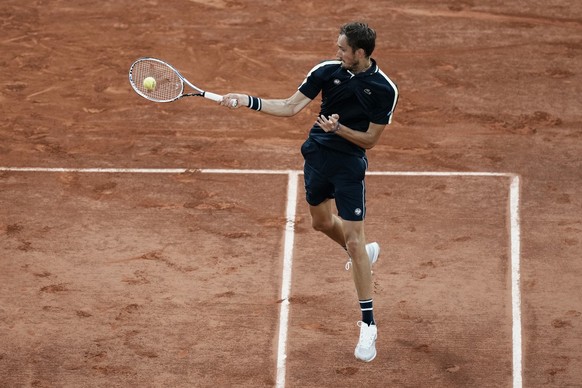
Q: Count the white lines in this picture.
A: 3